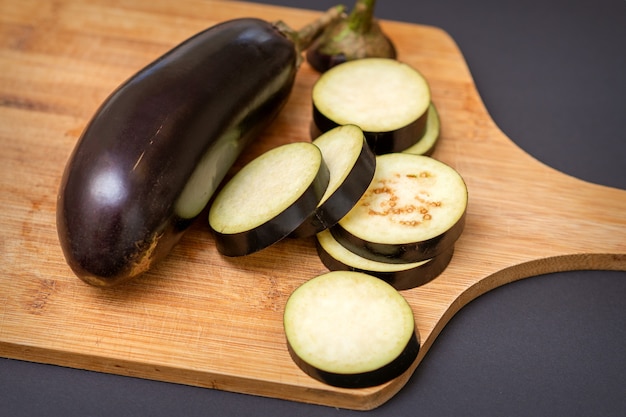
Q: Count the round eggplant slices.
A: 7